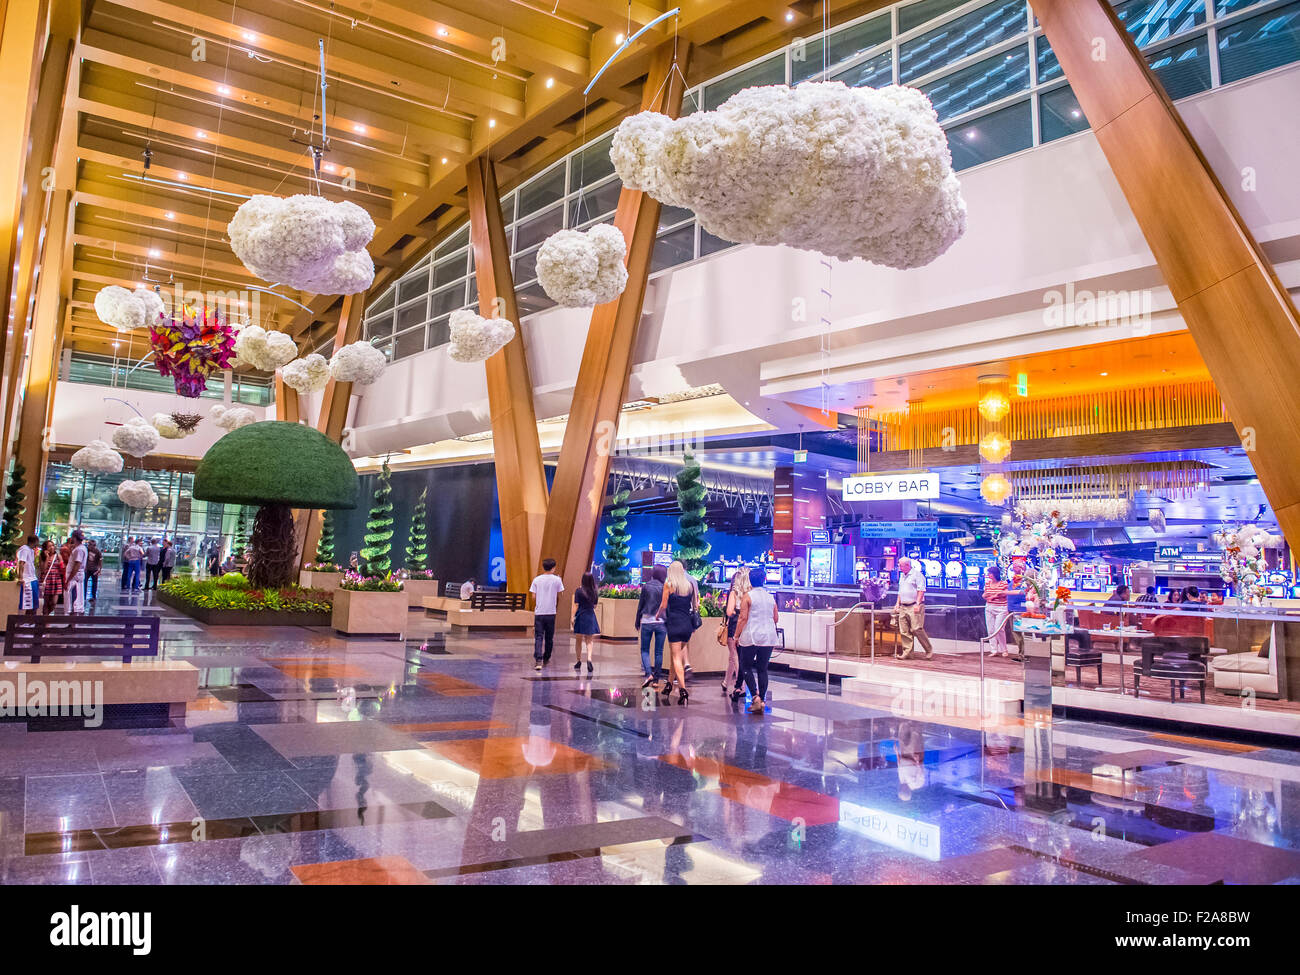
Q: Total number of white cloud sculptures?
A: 13